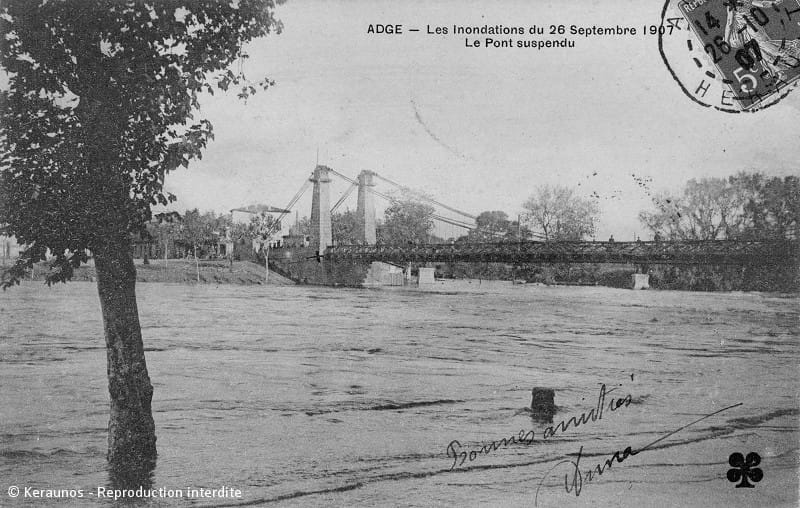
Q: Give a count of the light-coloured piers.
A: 2